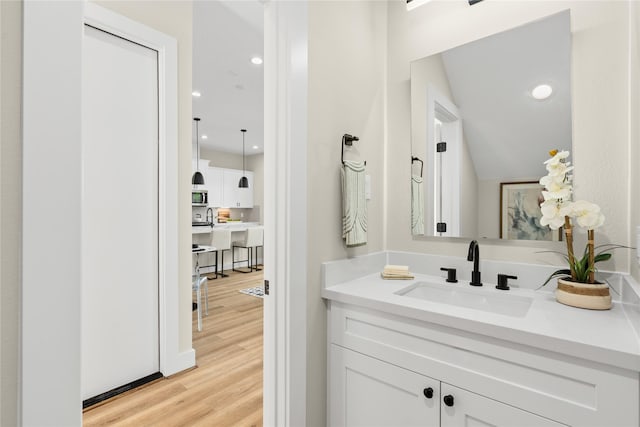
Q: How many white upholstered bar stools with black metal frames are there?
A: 2